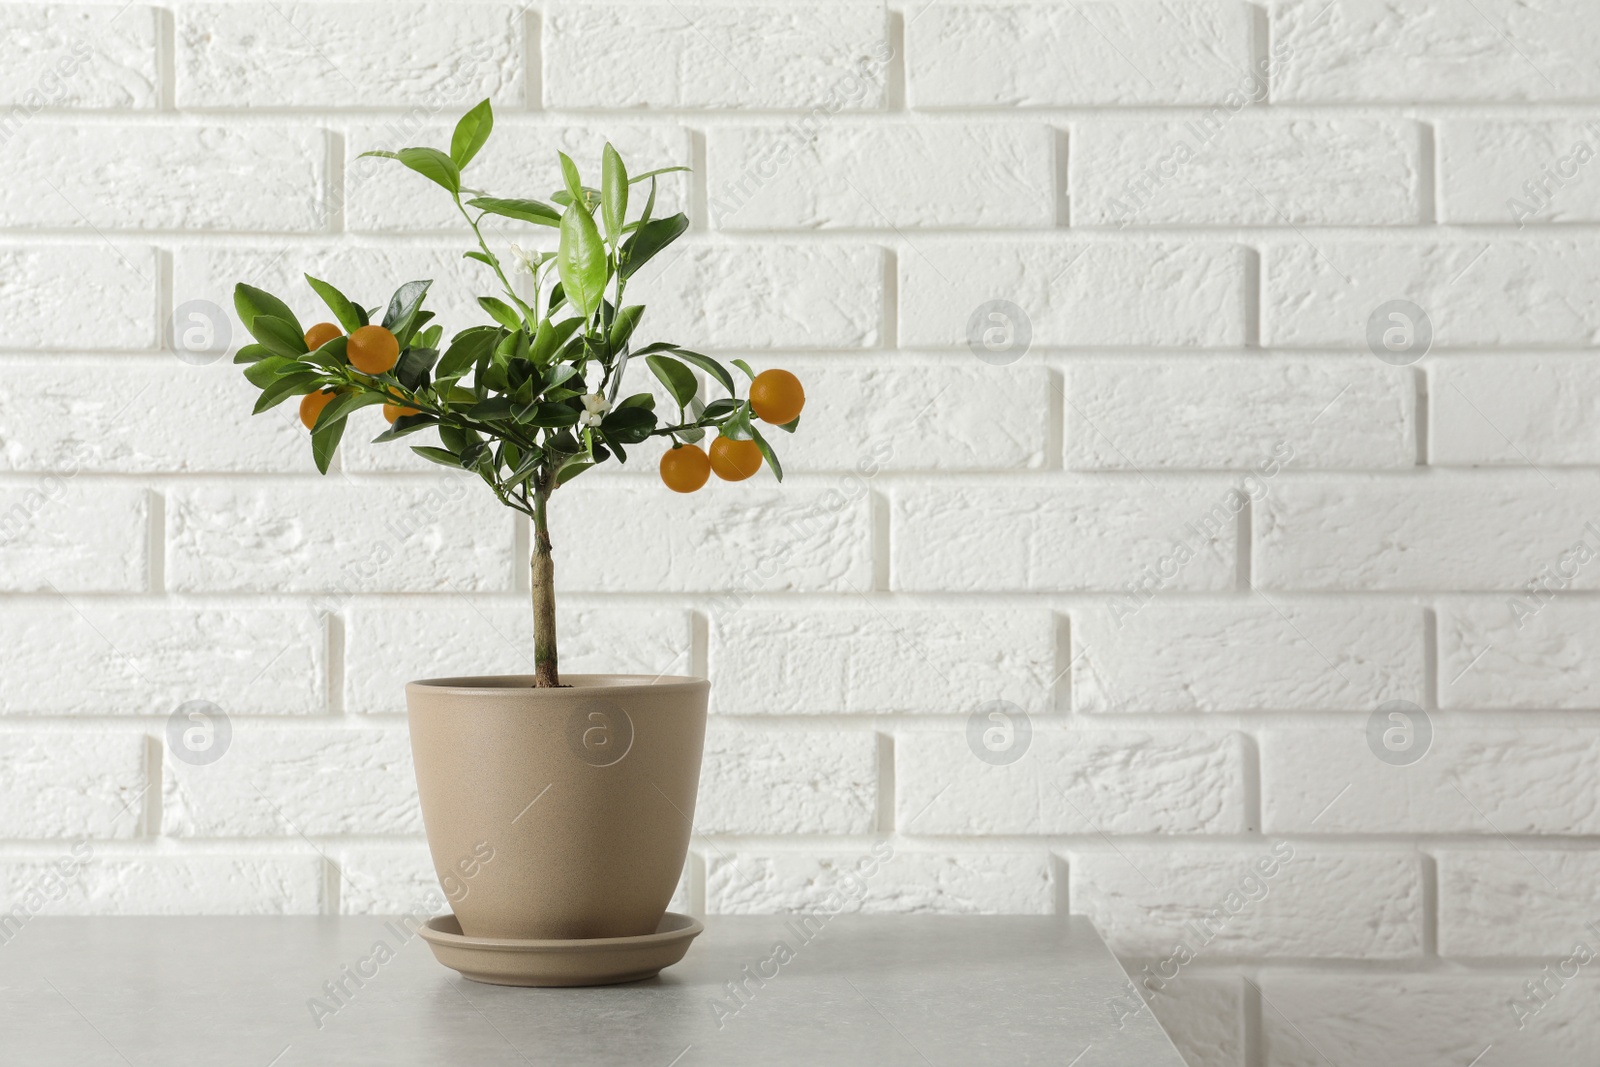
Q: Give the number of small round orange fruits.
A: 7